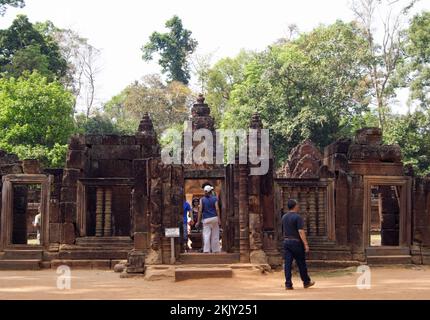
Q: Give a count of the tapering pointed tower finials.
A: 3